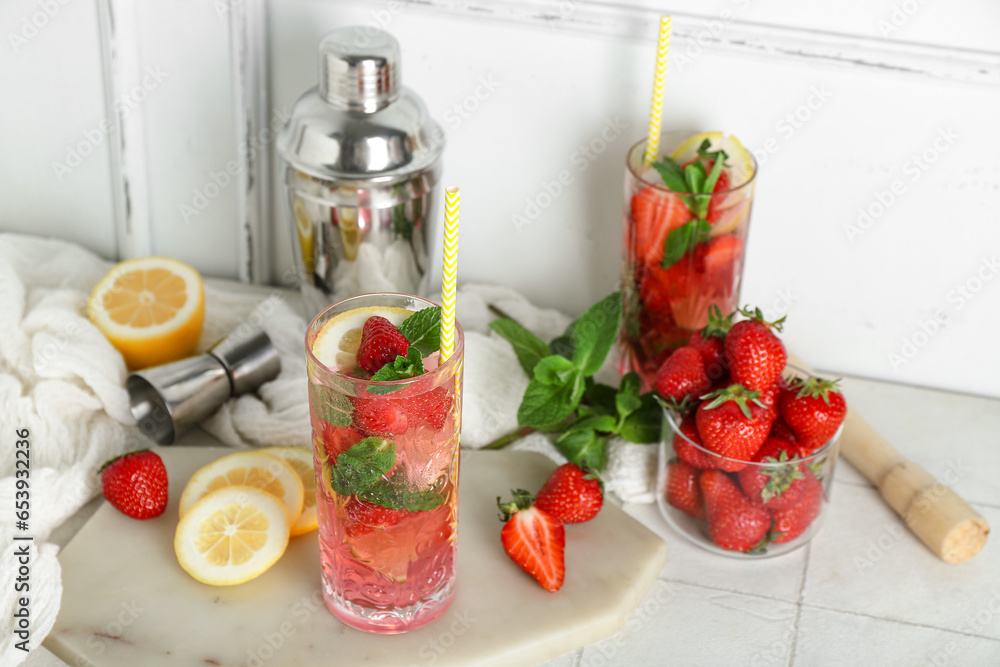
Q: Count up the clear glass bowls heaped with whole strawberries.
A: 1